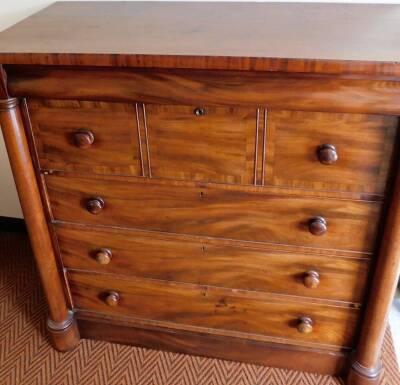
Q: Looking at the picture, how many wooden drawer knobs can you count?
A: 8